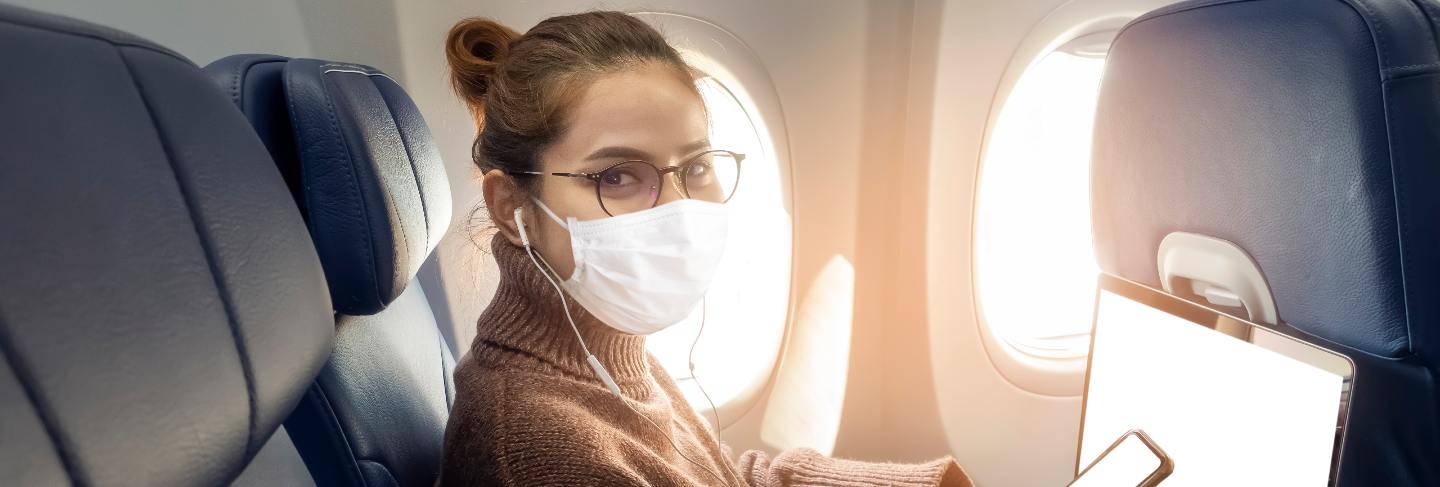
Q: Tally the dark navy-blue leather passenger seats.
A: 3